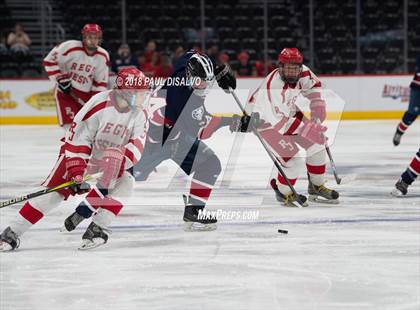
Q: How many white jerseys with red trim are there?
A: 3